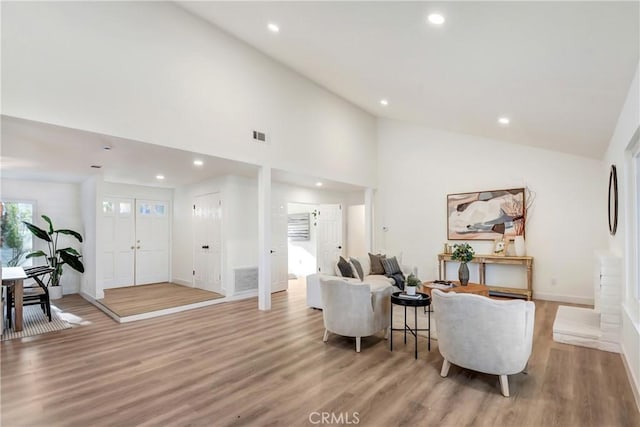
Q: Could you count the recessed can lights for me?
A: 7